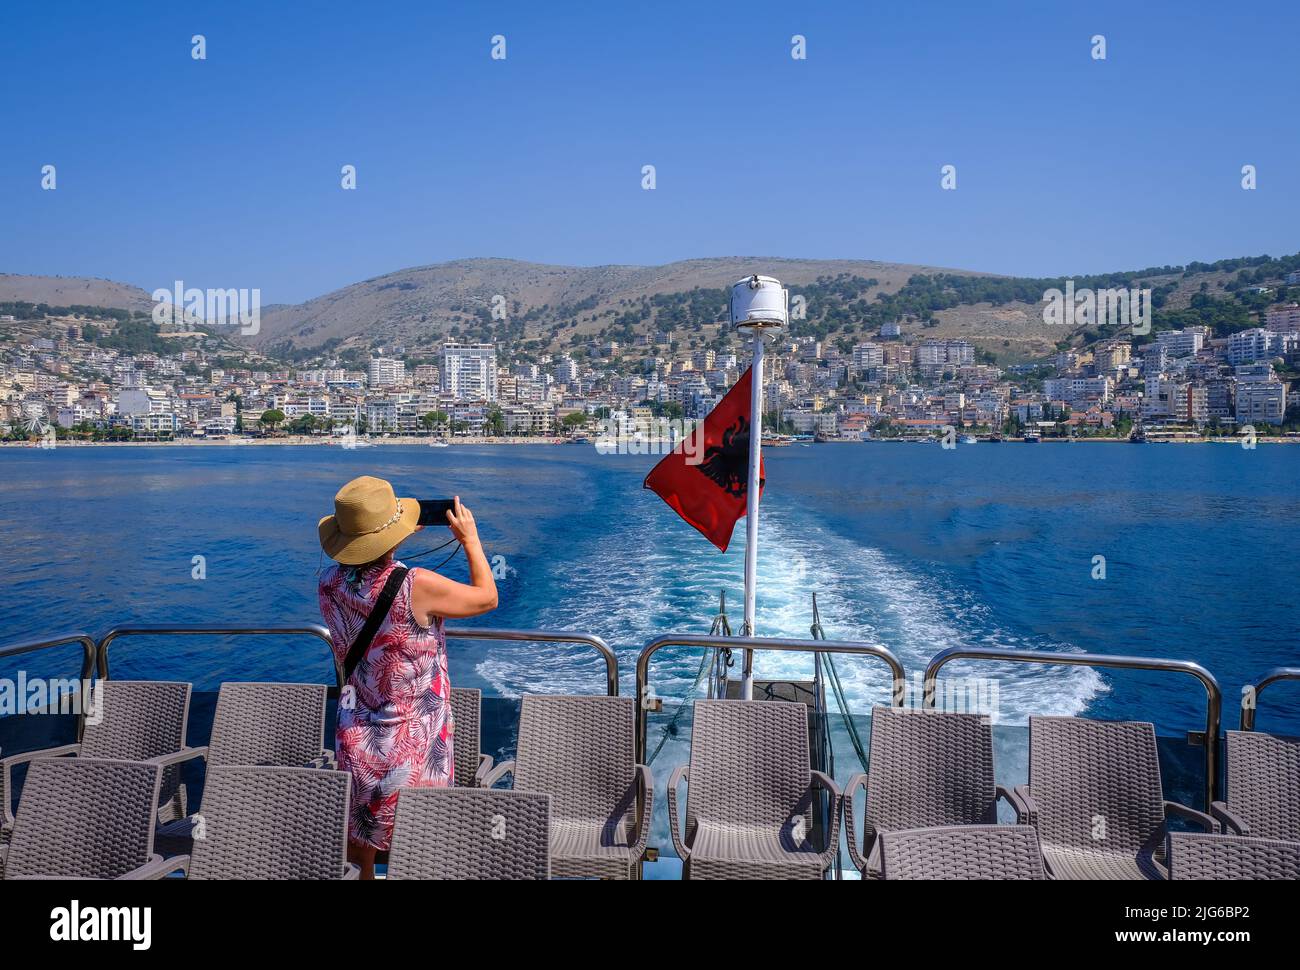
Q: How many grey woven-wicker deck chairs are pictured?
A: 13